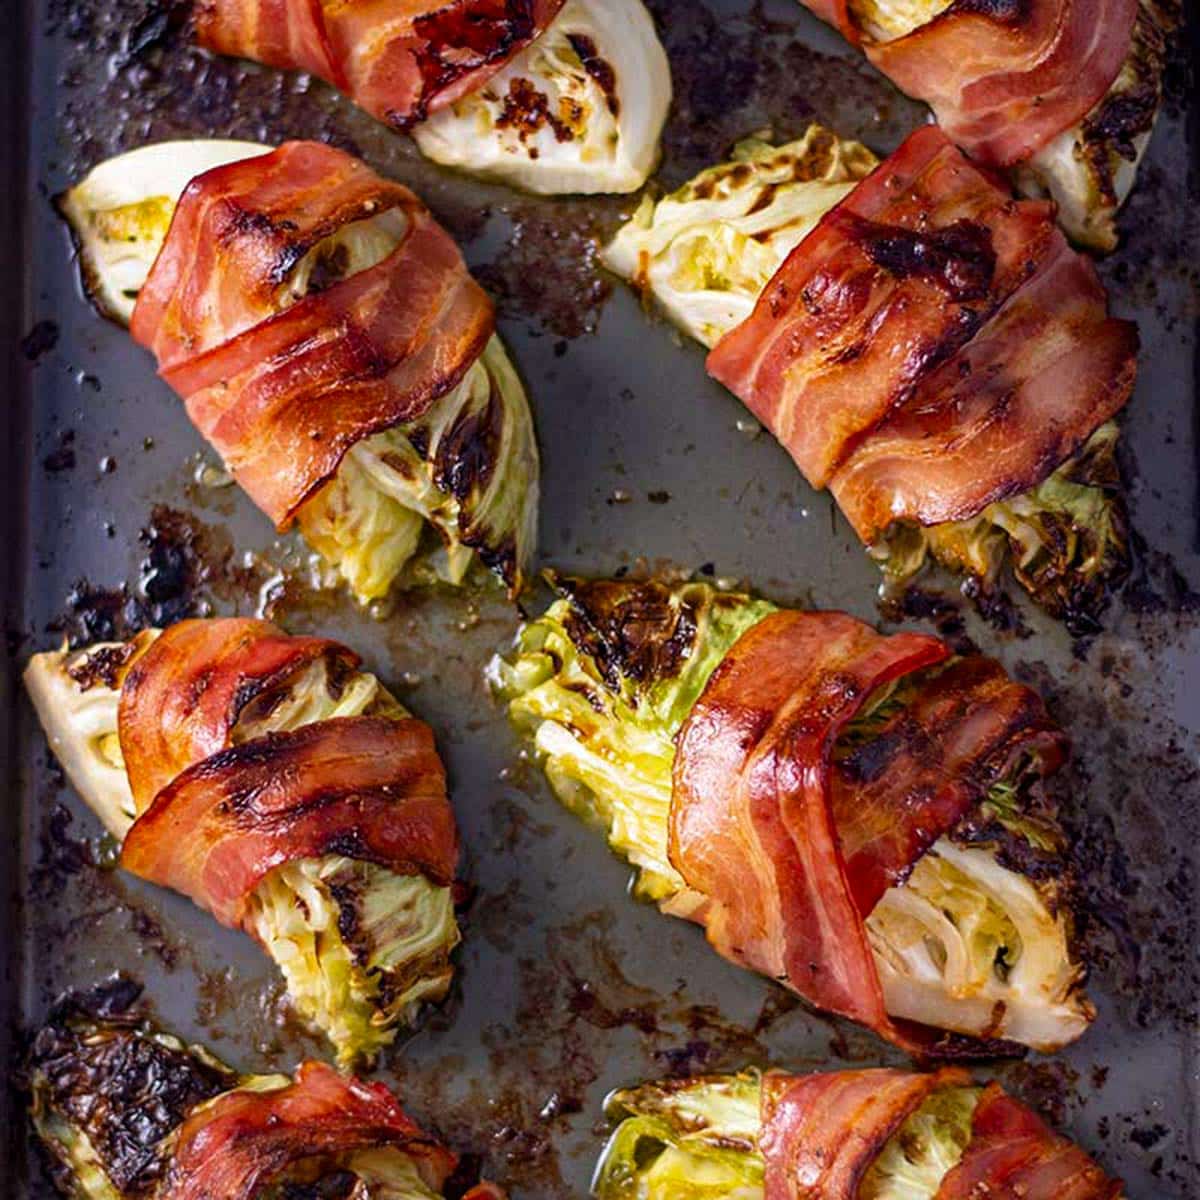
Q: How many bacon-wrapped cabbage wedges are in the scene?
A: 8